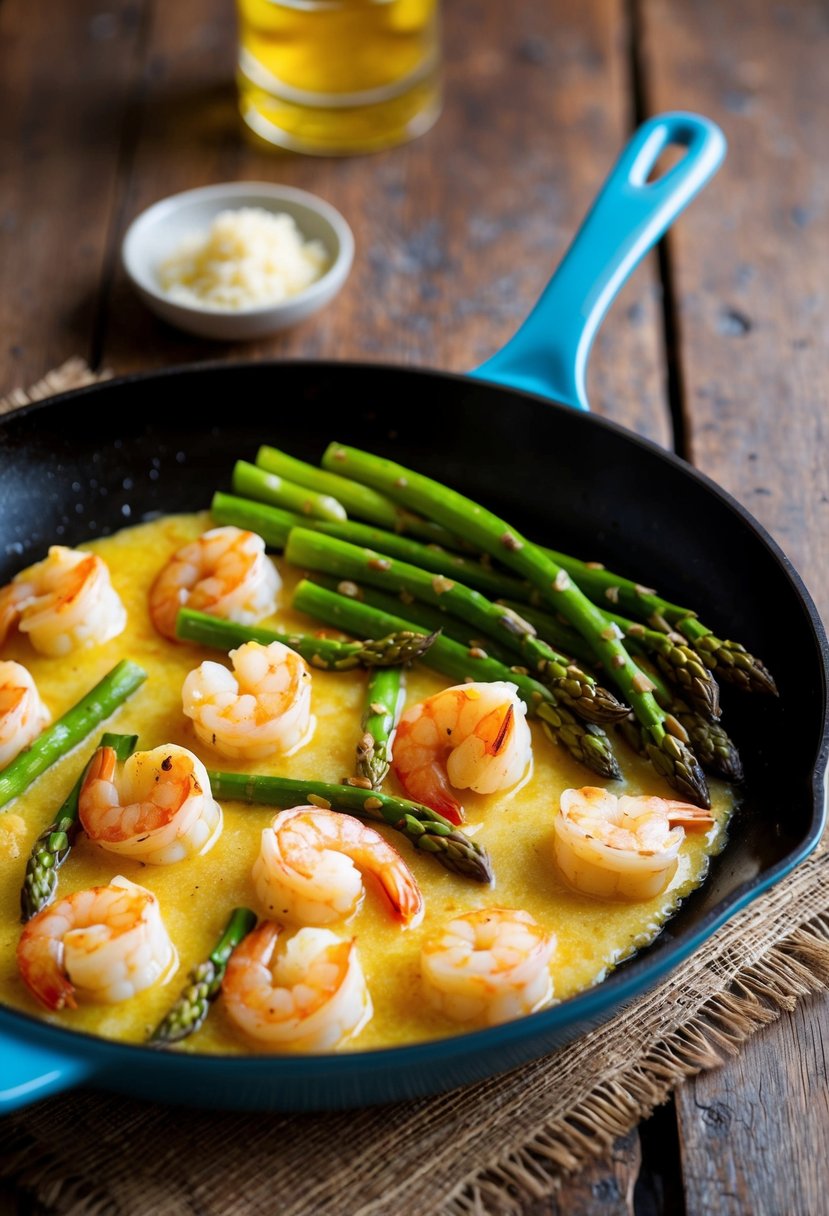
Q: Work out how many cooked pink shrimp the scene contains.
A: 11